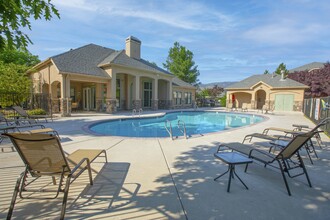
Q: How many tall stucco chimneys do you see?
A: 1